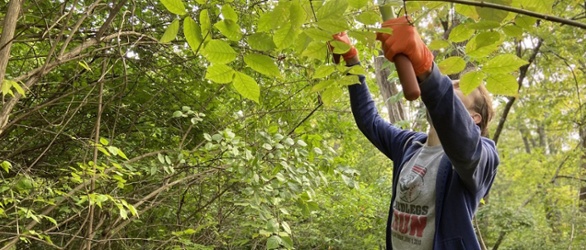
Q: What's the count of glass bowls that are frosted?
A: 0